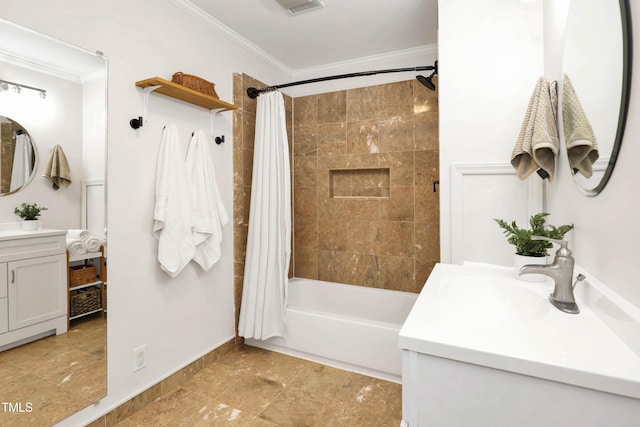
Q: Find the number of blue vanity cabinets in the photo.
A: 0